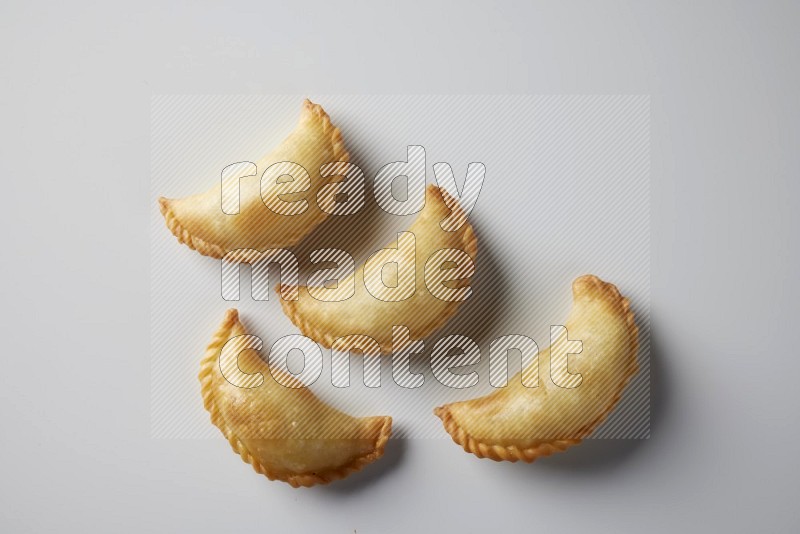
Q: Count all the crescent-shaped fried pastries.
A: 4